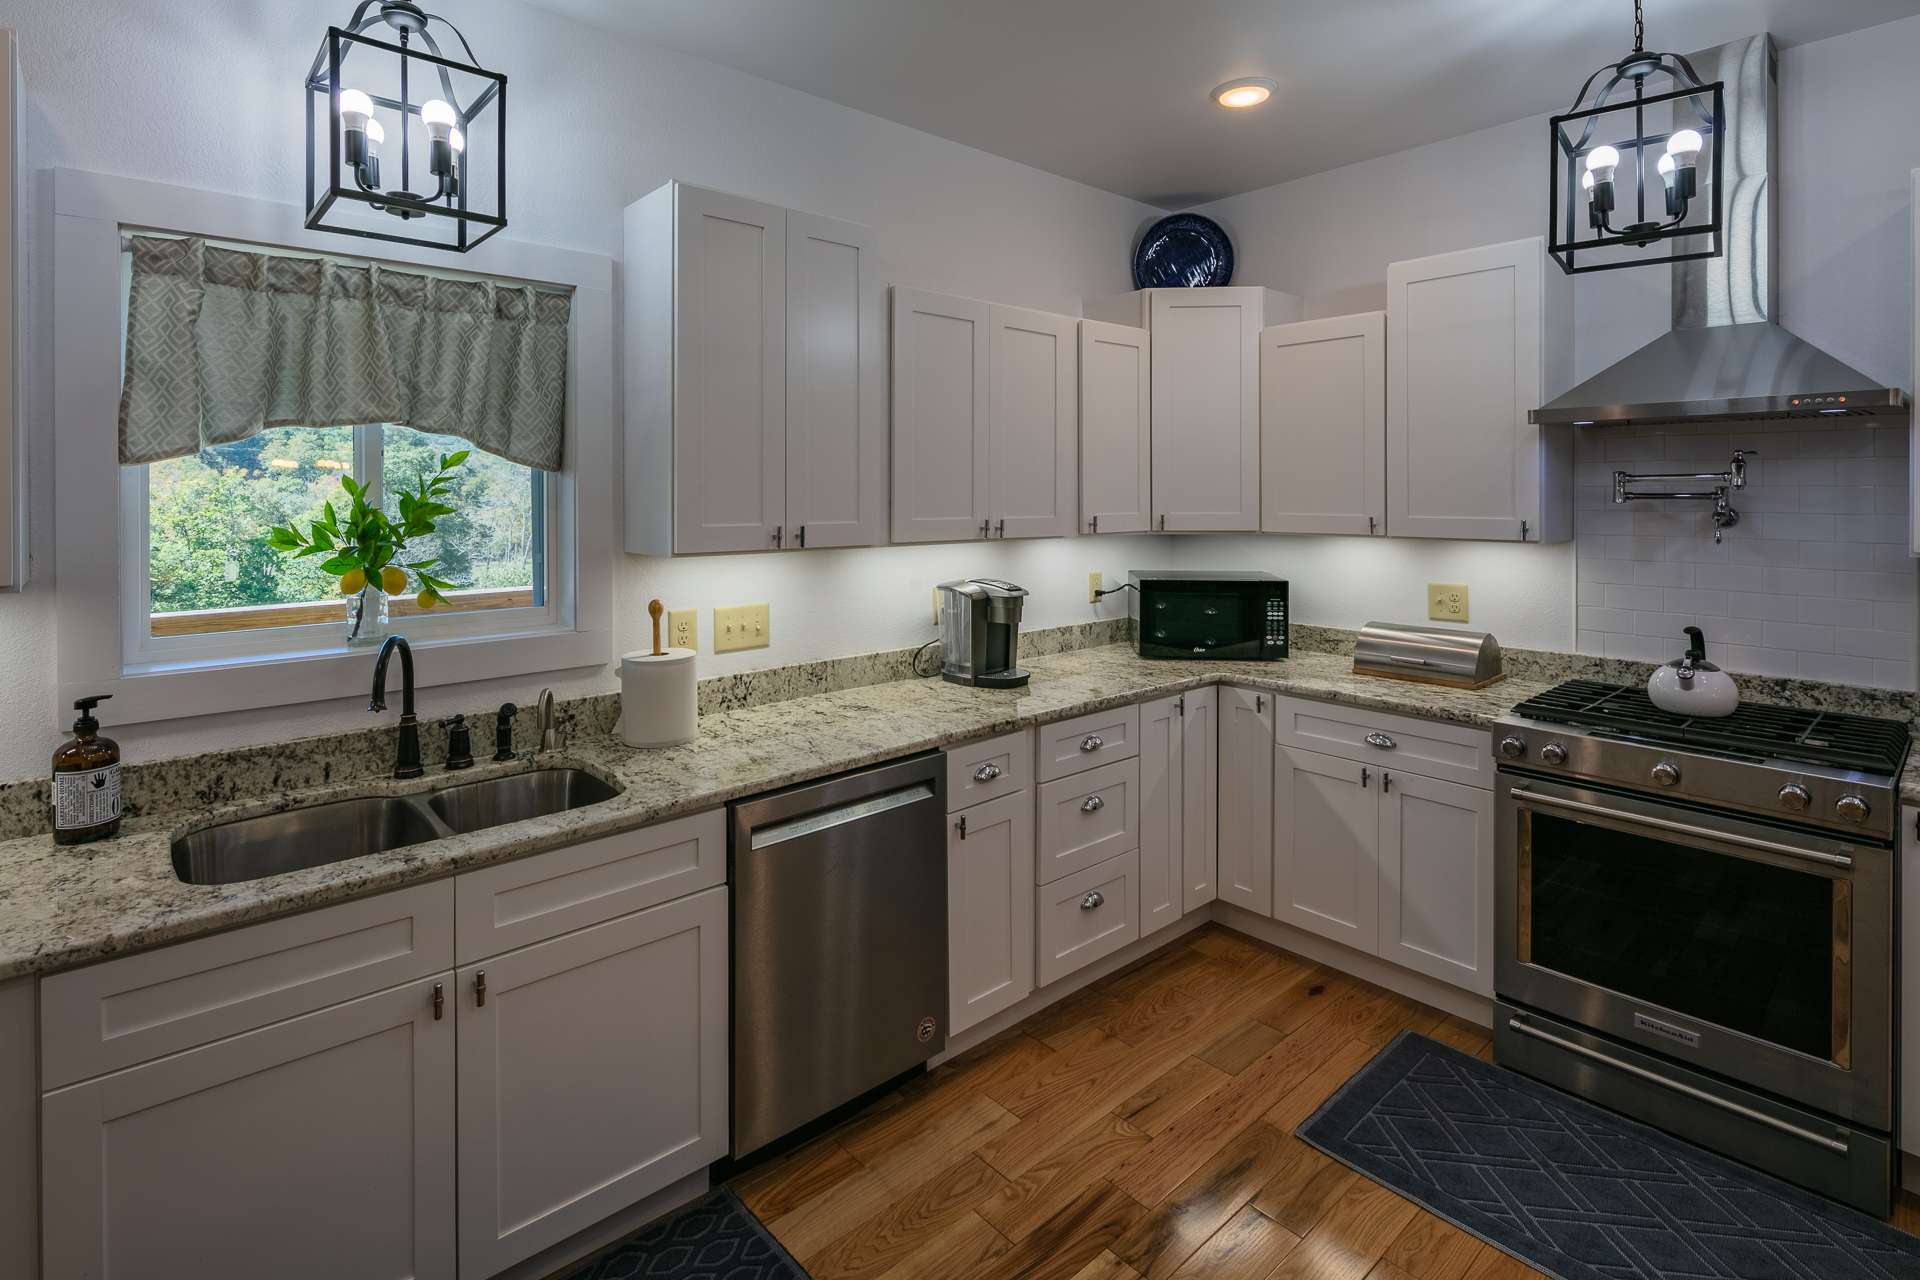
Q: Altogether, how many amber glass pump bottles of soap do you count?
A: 1